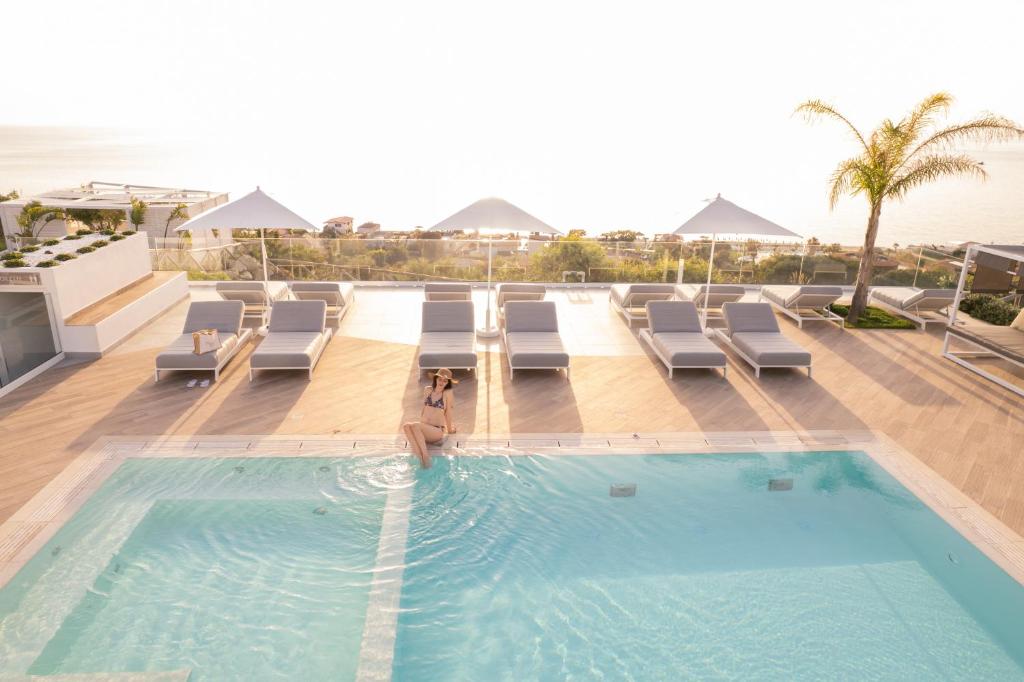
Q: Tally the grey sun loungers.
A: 14